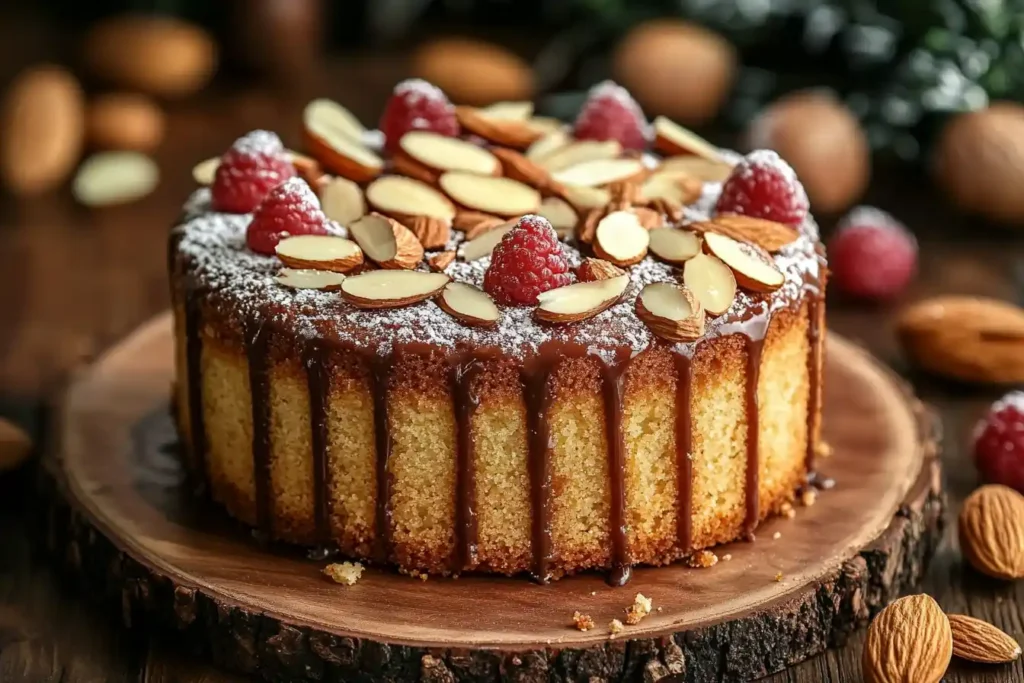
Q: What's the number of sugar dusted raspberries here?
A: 8